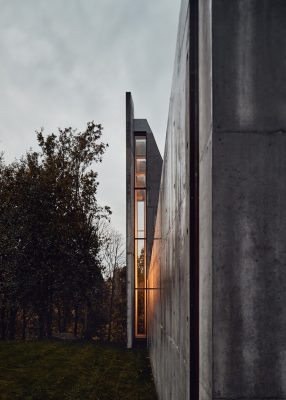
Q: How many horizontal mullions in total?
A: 3